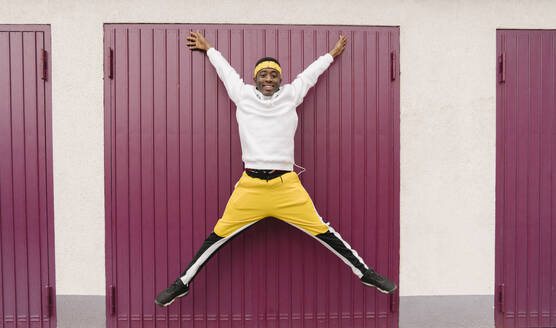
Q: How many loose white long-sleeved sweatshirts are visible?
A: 1